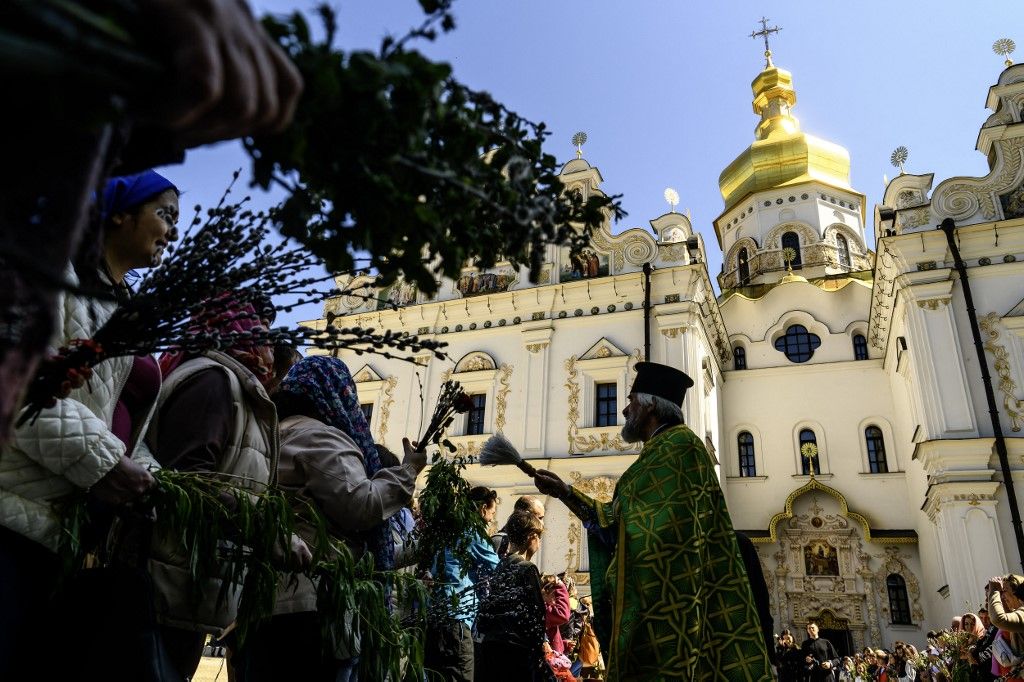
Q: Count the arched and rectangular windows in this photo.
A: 12